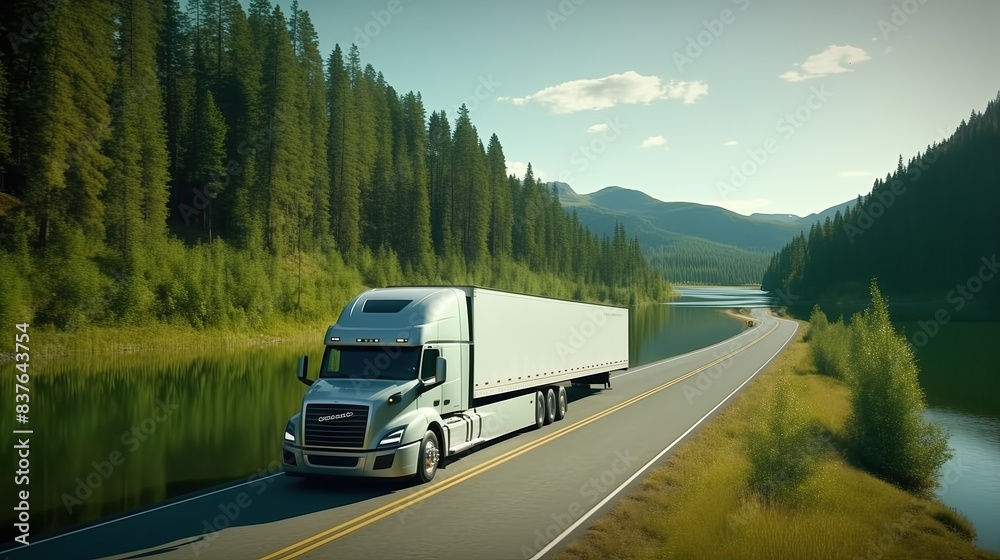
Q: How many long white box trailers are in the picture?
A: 1